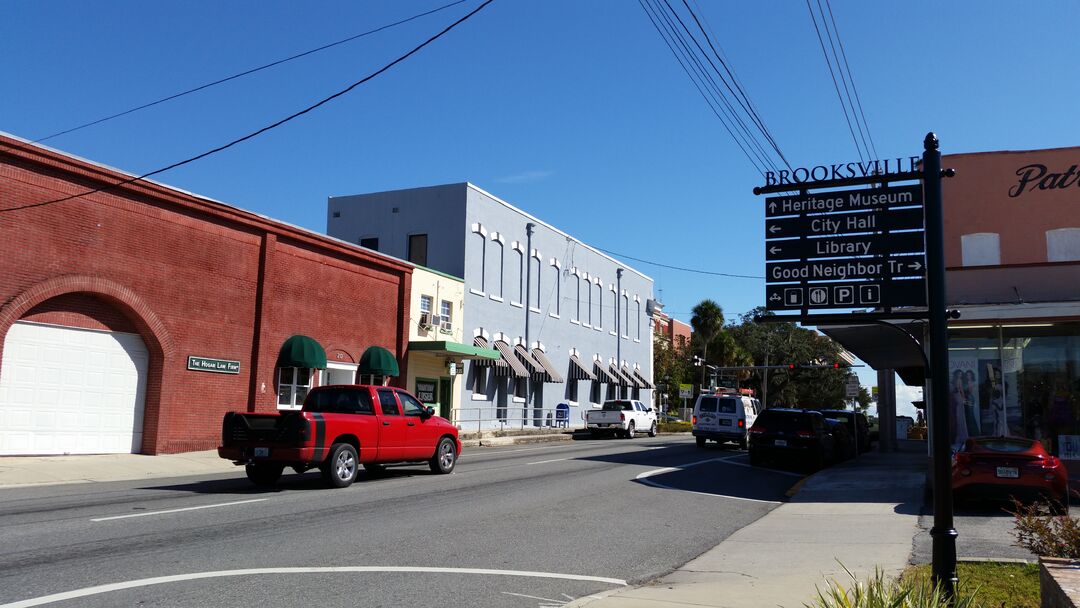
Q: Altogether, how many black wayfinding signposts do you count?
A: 1